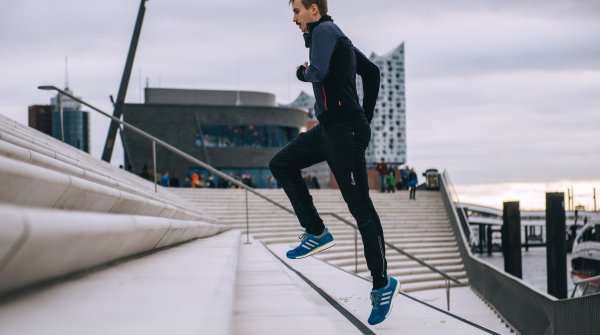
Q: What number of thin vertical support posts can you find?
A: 5